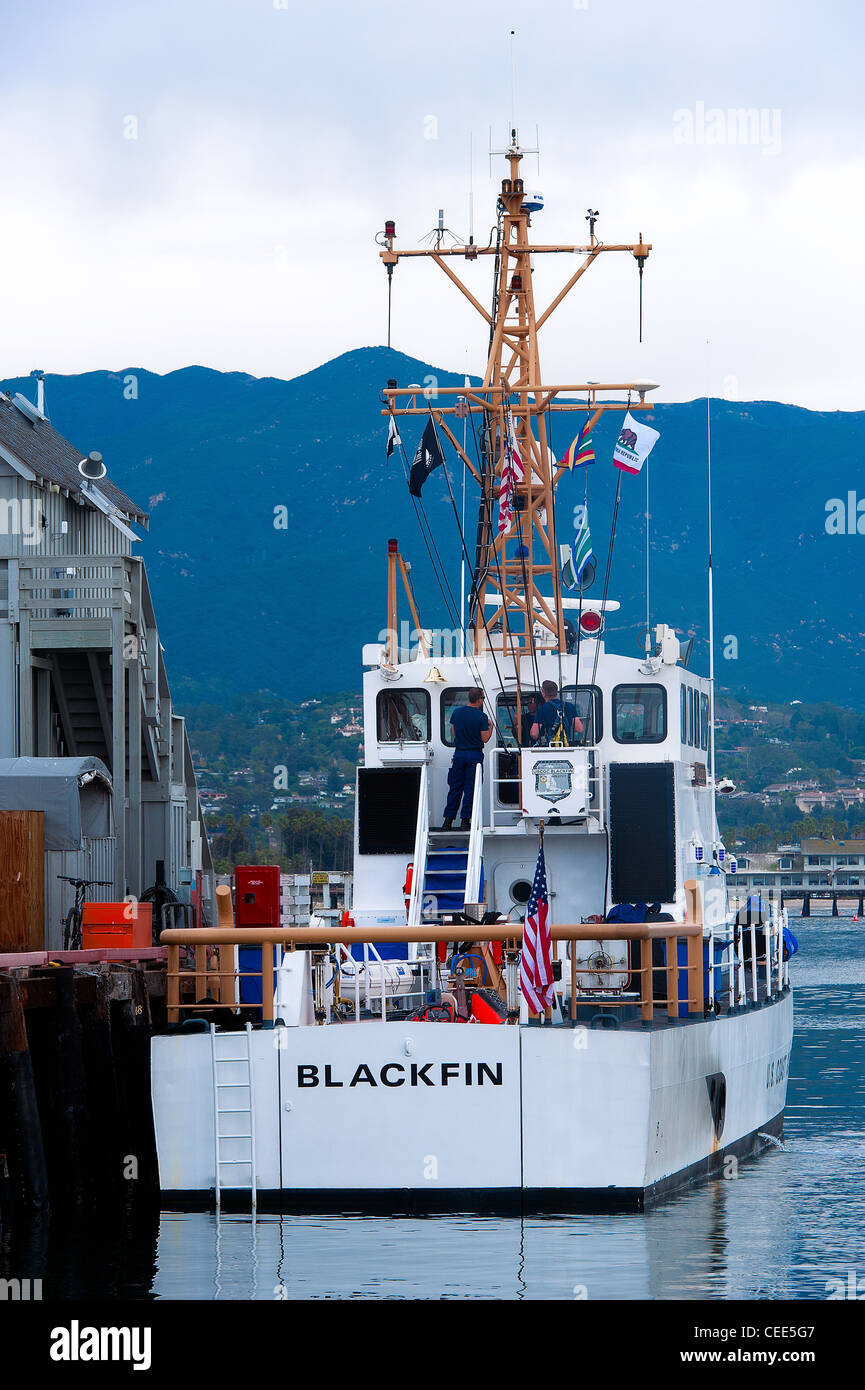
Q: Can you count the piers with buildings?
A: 2